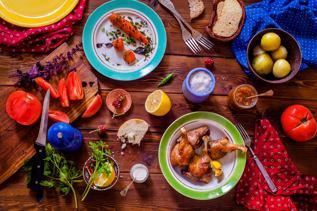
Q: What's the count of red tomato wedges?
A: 5